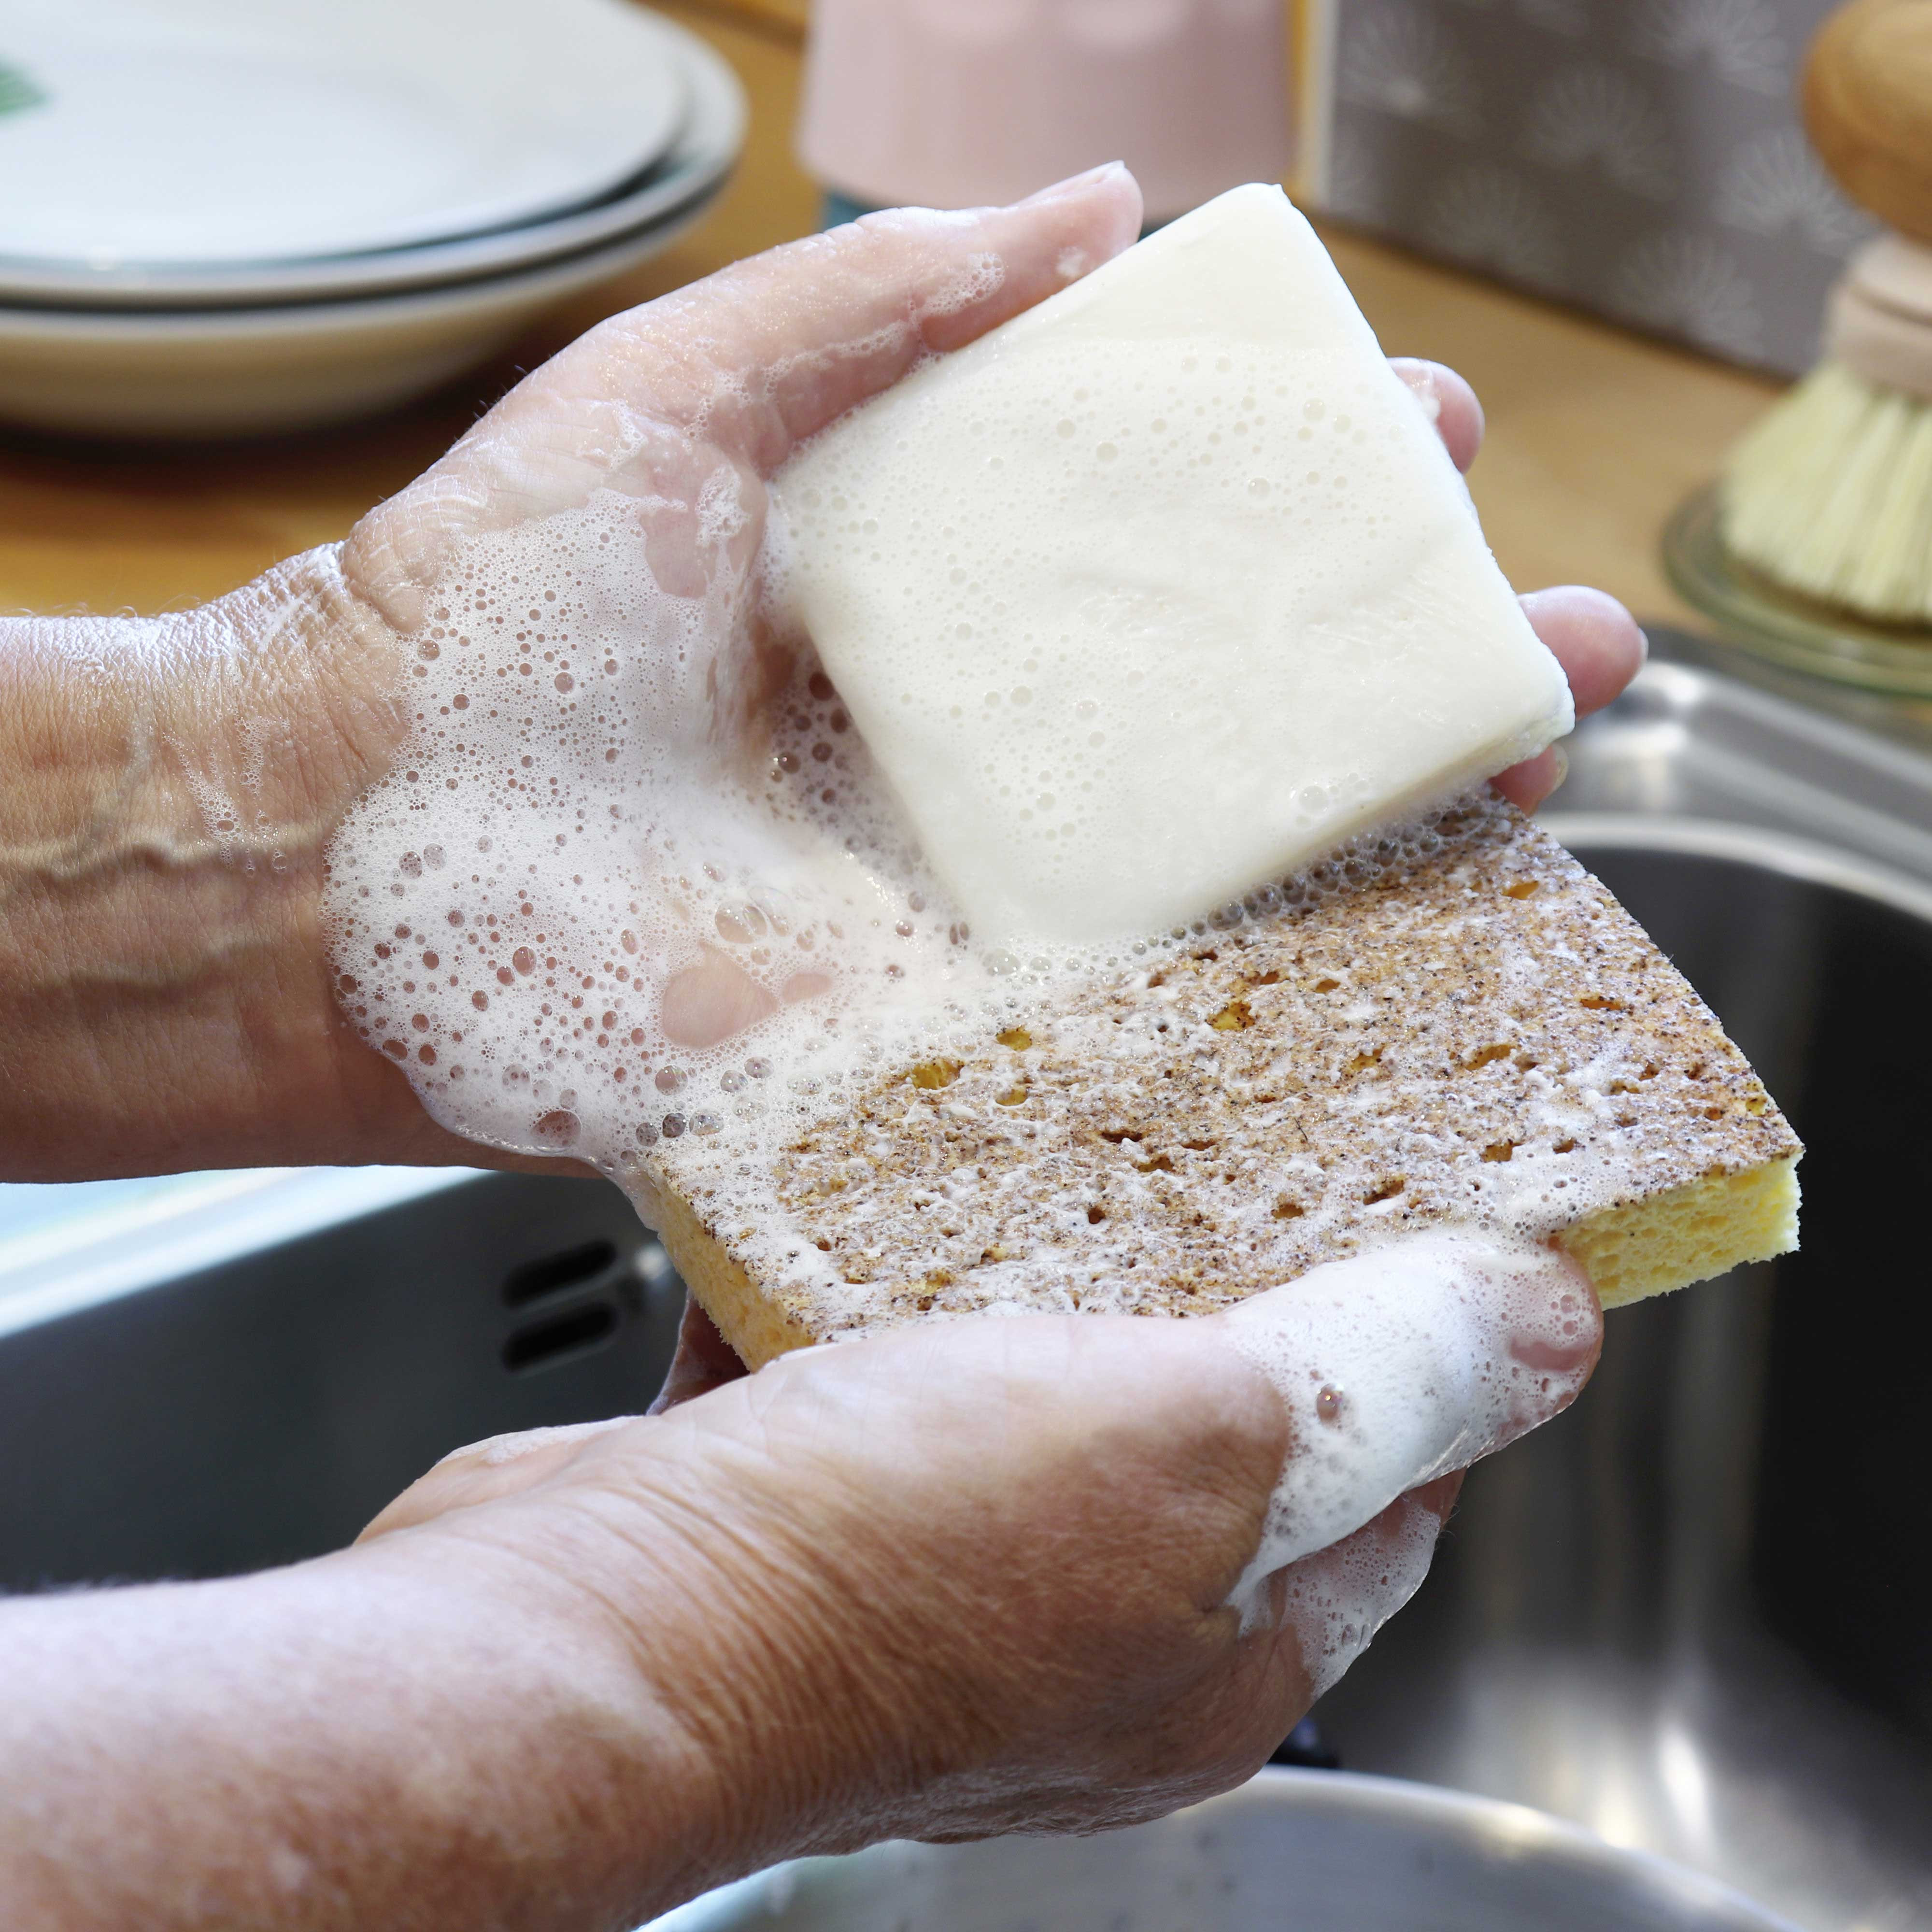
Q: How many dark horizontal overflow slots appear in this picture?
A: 2